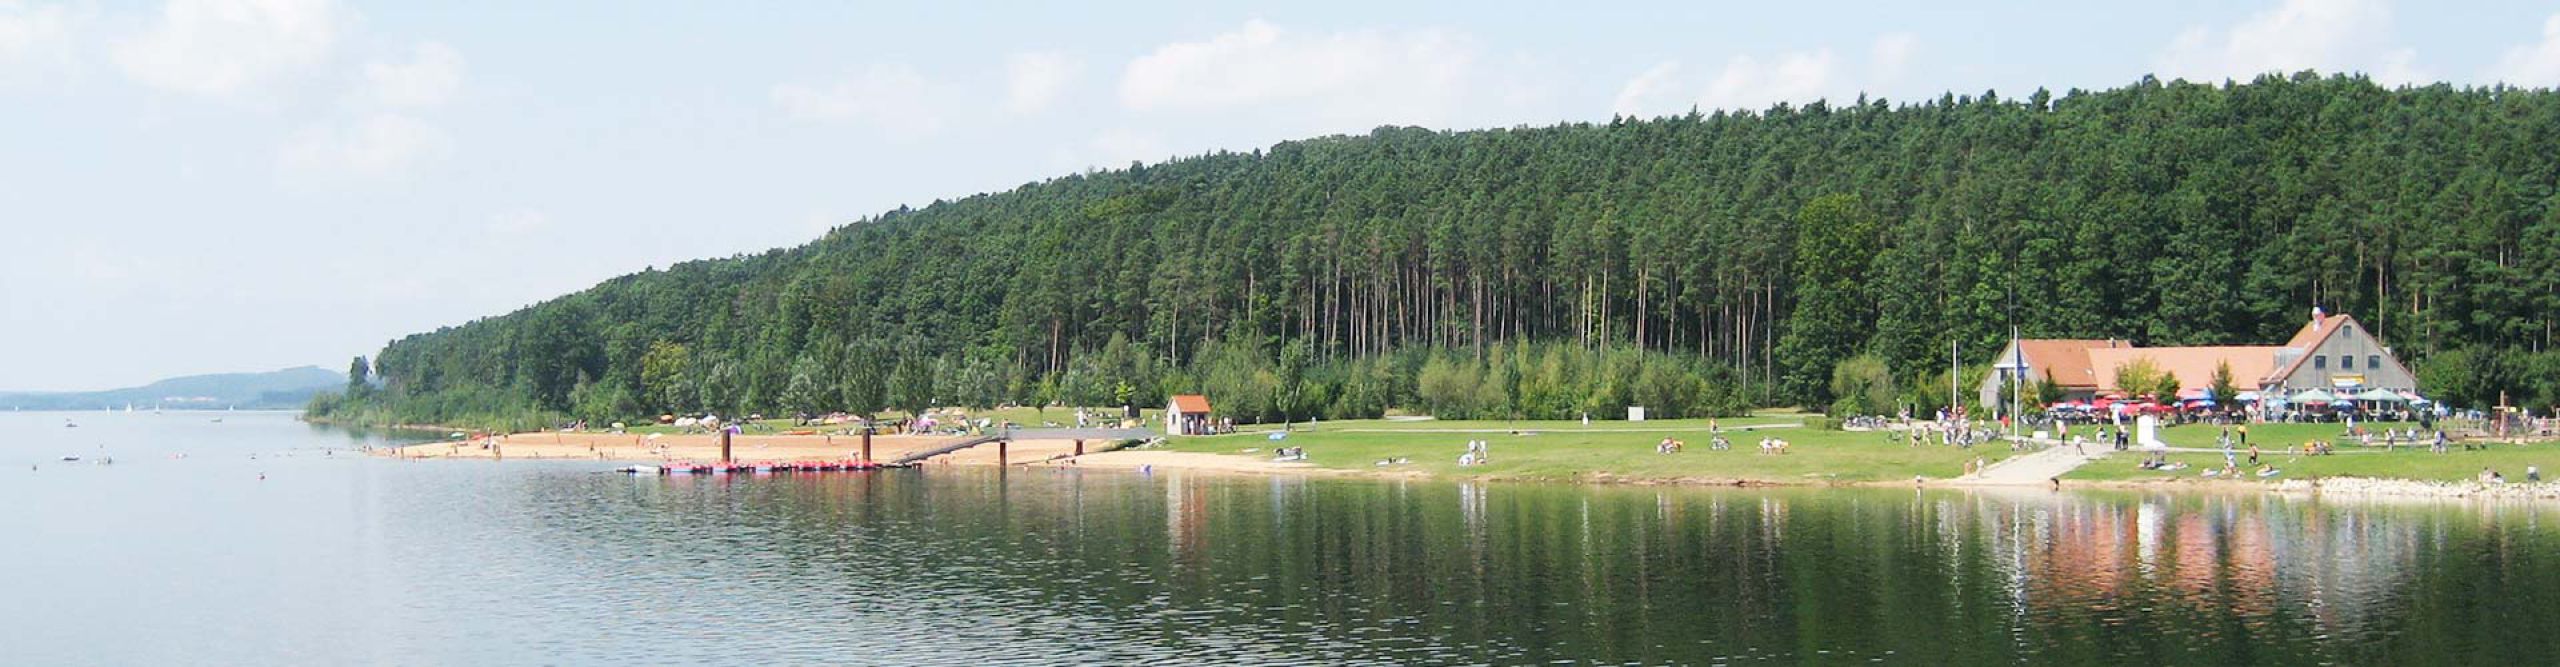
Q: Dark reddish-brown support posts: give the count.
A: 4